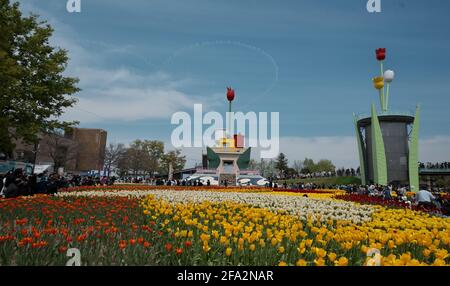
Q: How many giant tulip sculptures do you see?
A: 4